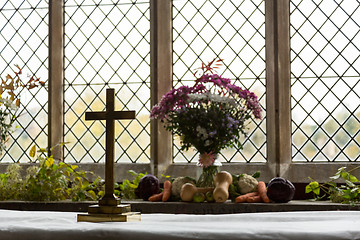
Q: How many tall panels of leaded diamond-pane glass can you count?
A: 4